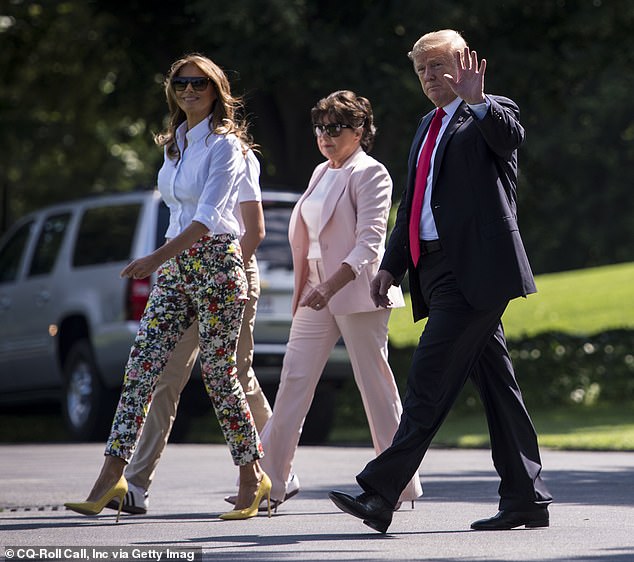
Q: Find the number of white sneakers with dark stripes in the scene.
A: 2